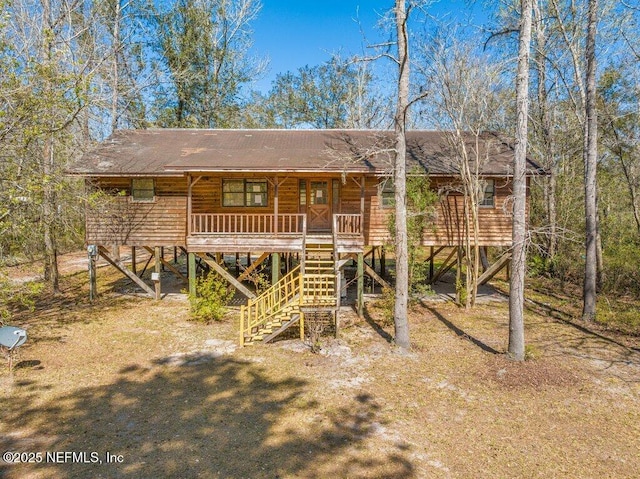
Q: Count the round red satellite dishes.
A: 0